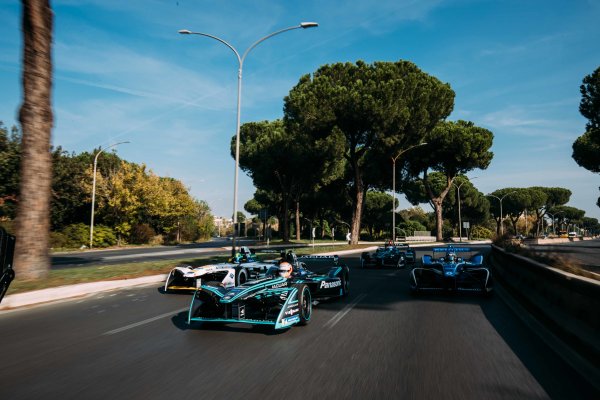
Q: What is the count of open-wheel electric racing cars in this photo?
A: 4